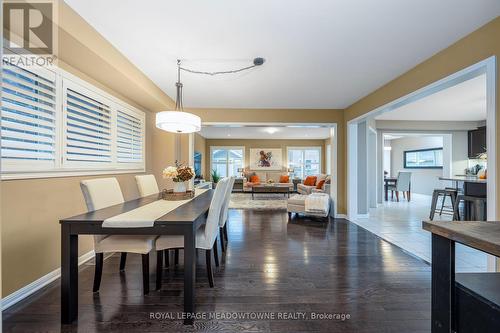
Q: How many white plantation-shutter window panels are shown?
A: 3